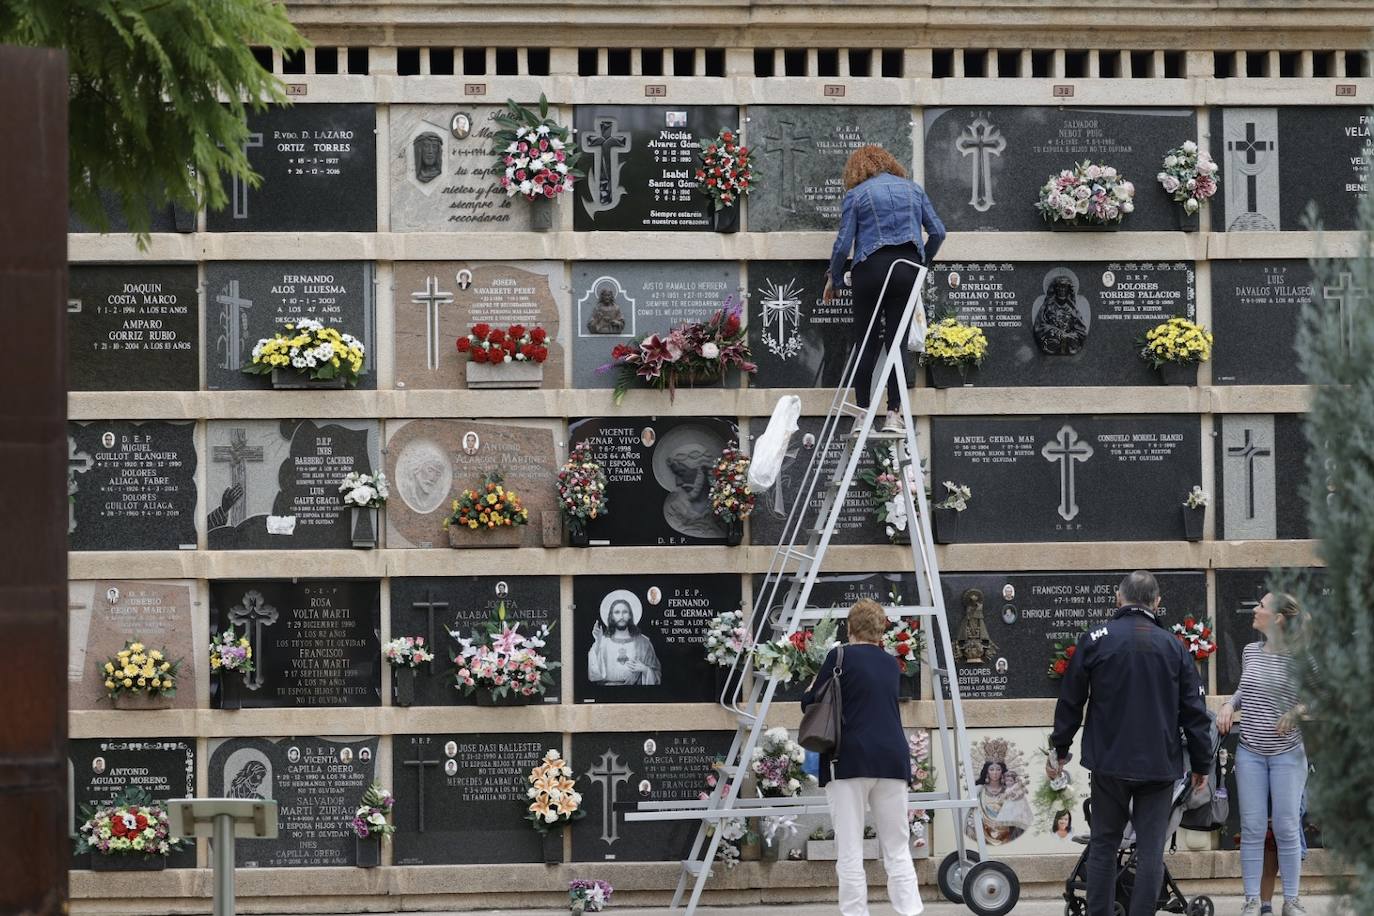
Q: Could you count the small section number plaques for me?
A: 6